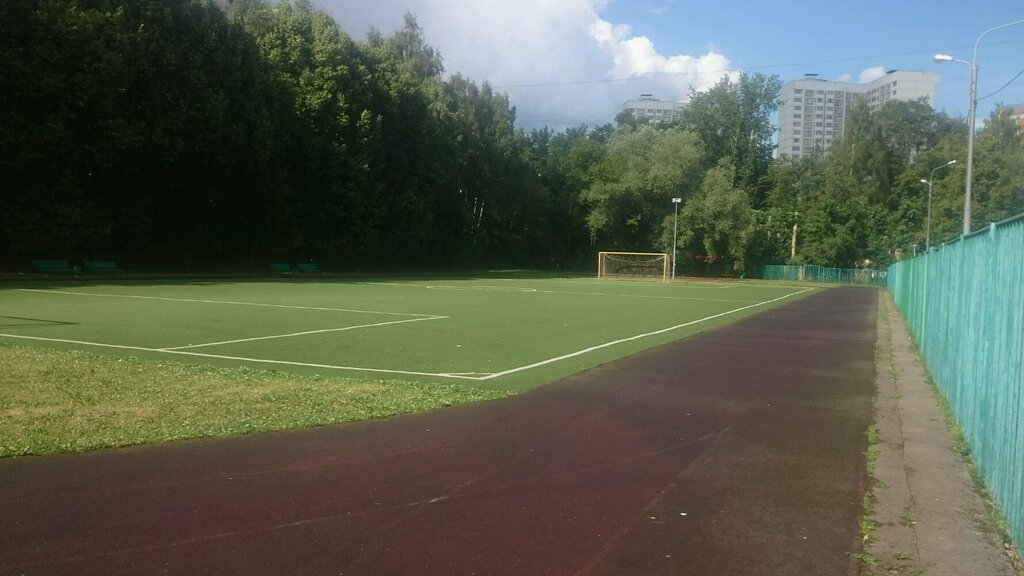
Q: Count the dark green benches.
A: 4